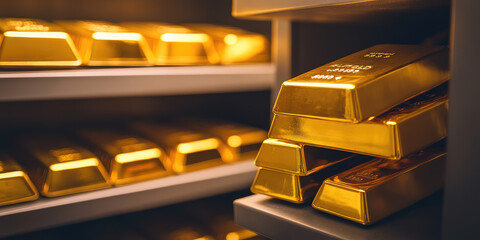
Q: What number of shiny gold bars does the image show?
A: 14